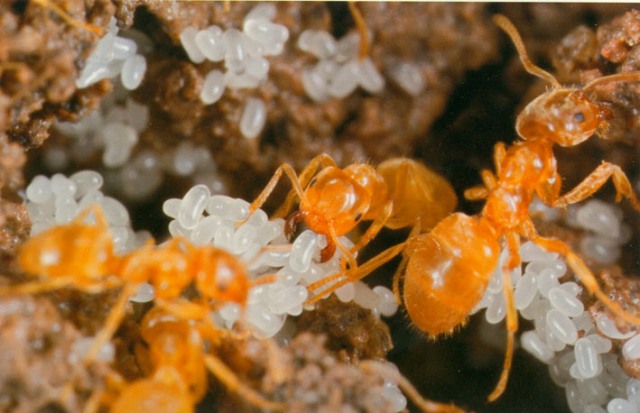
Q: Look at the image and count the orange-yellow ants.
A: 4